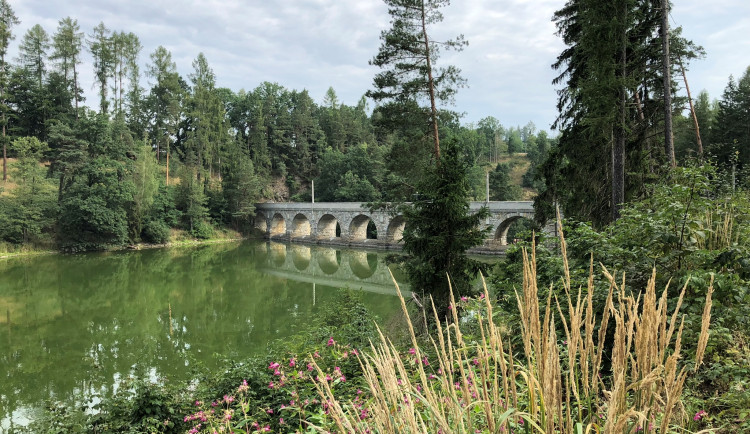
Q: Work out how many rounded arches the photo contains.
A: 7